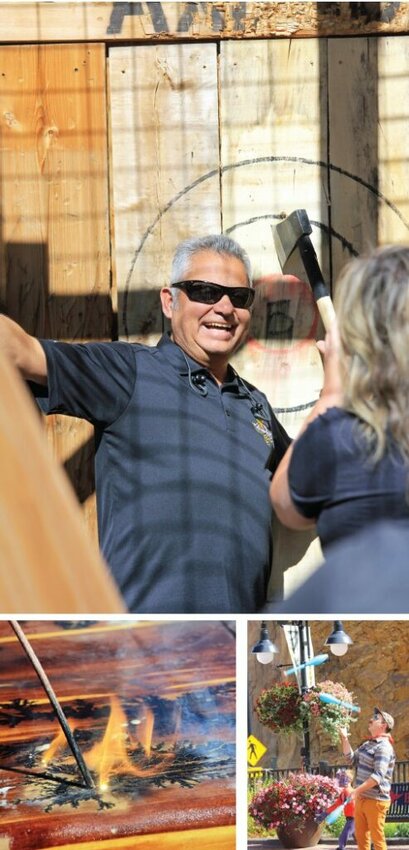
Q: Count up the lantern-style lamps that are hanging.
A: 2